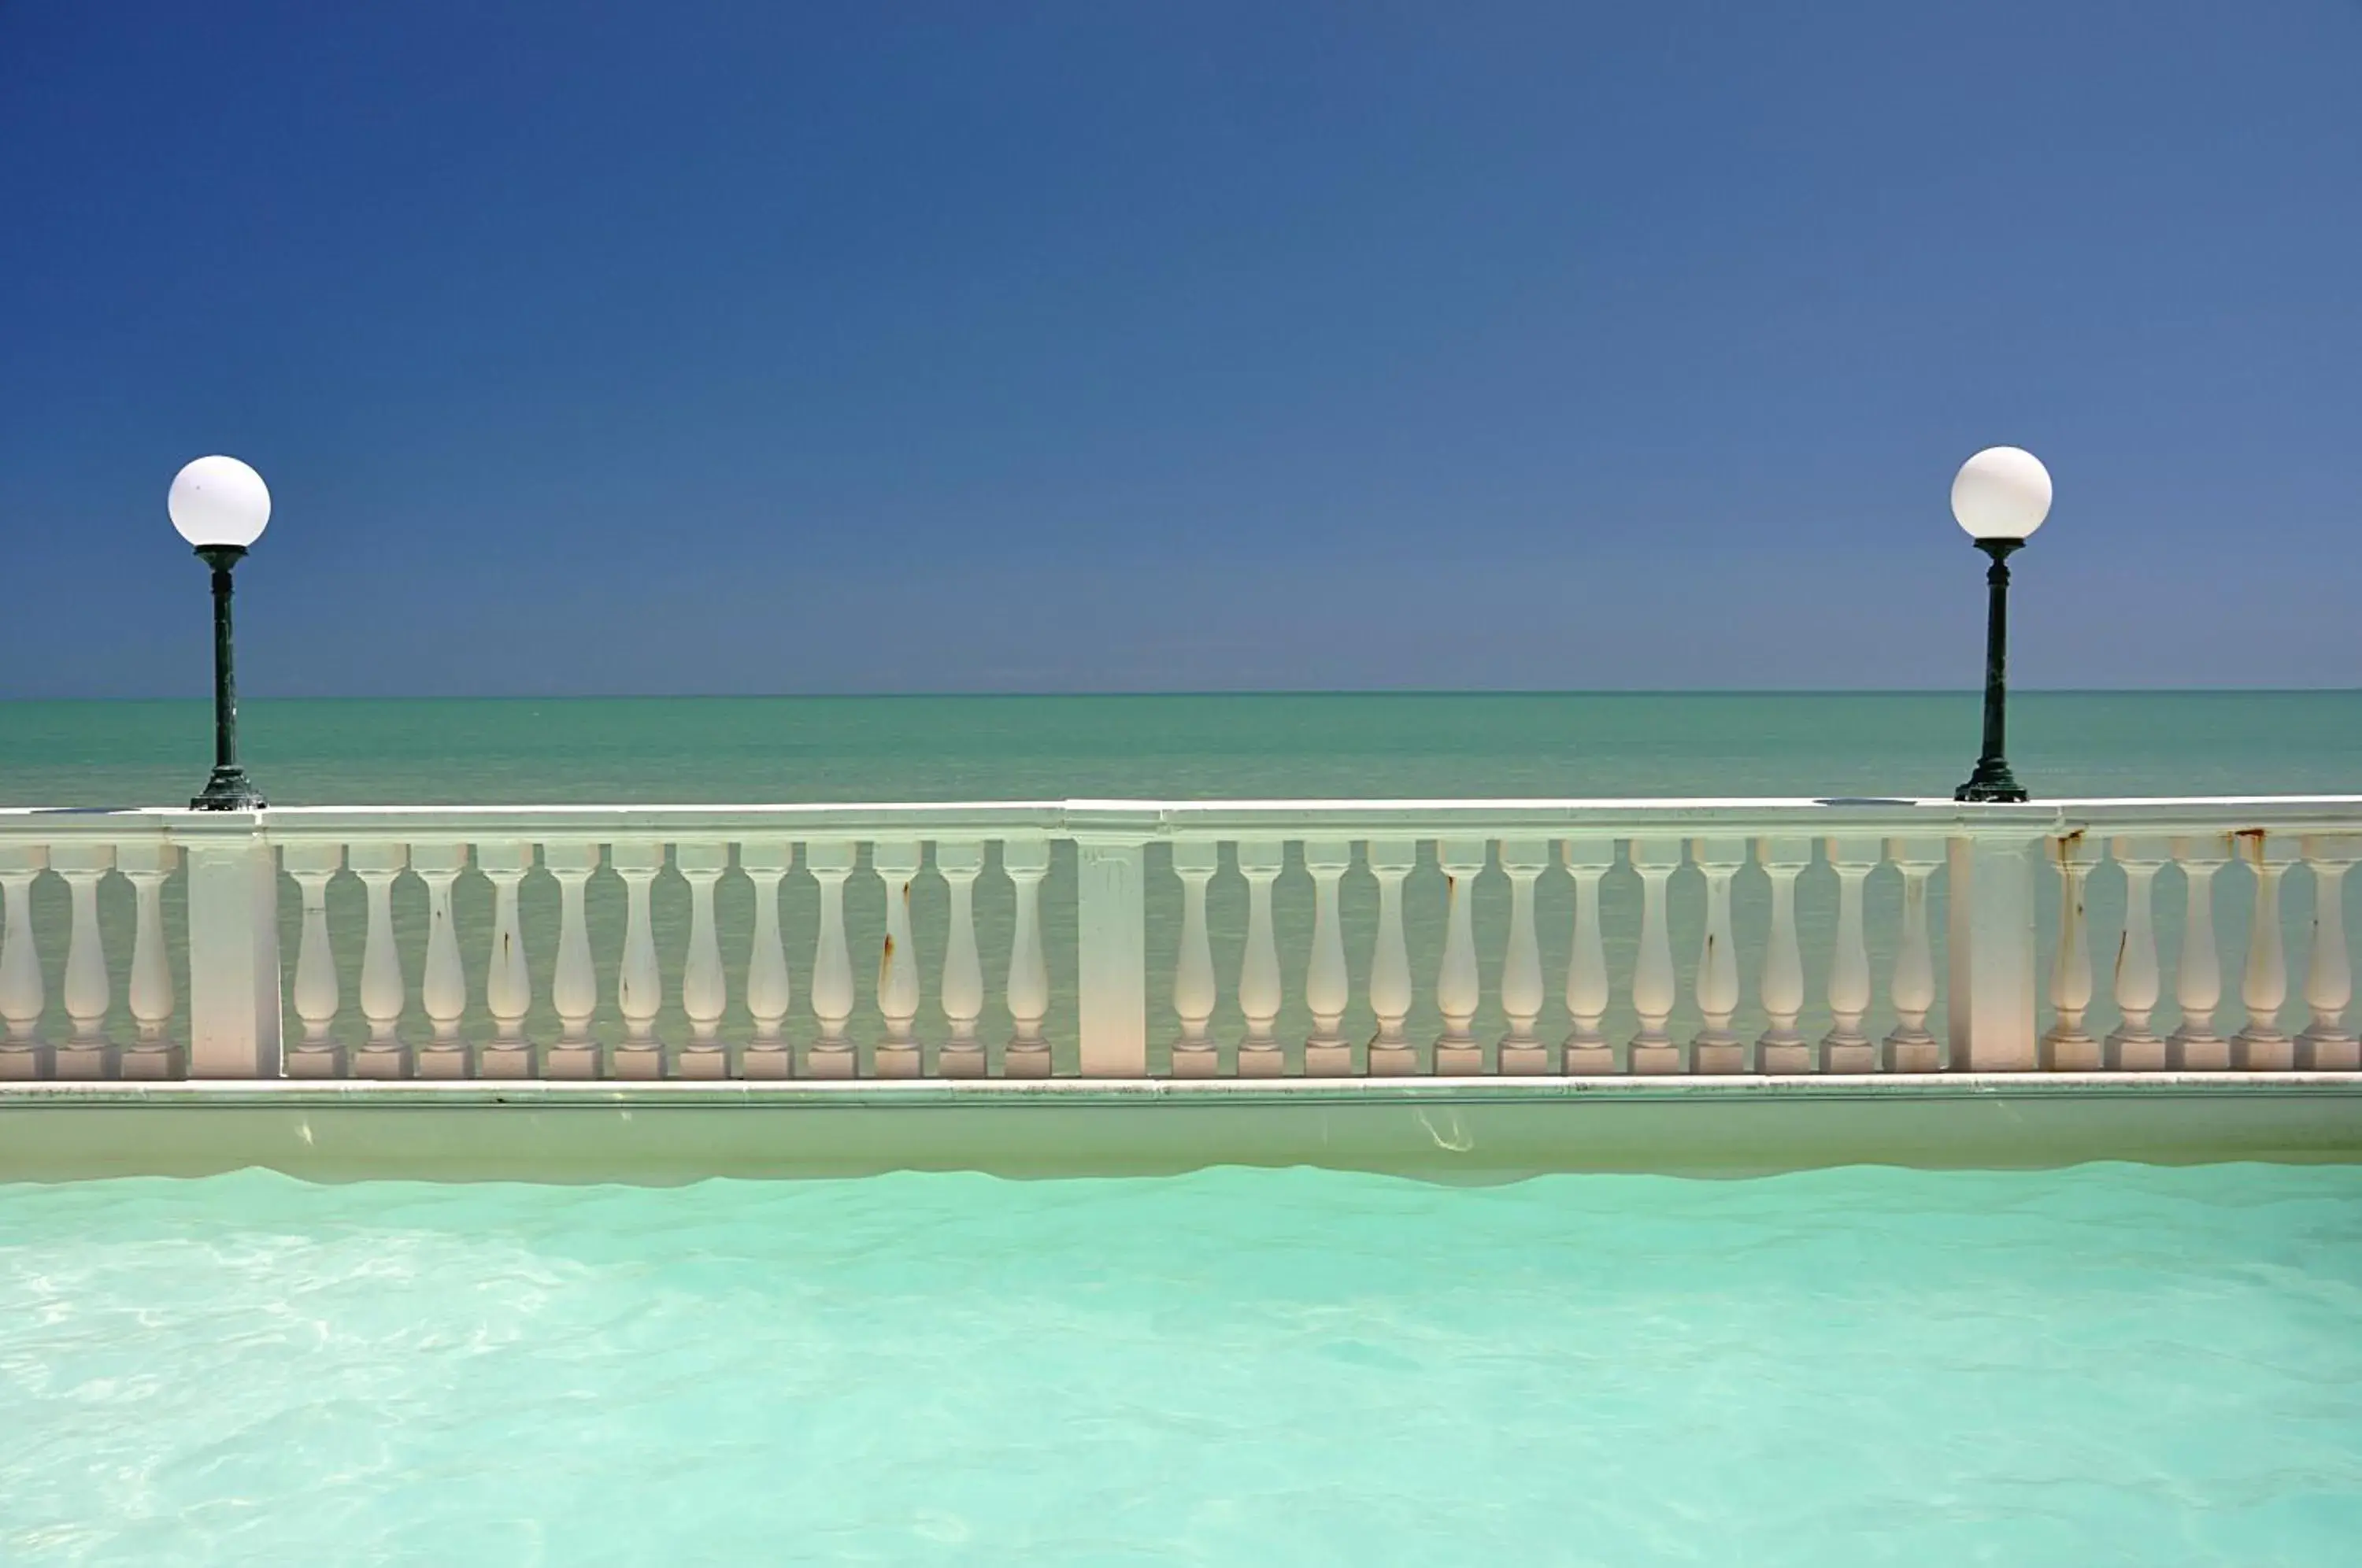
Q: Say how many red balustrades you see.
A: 0